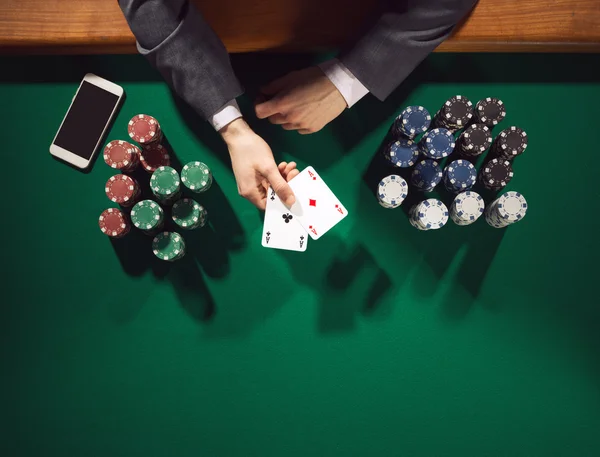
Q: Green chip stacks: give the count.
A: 5